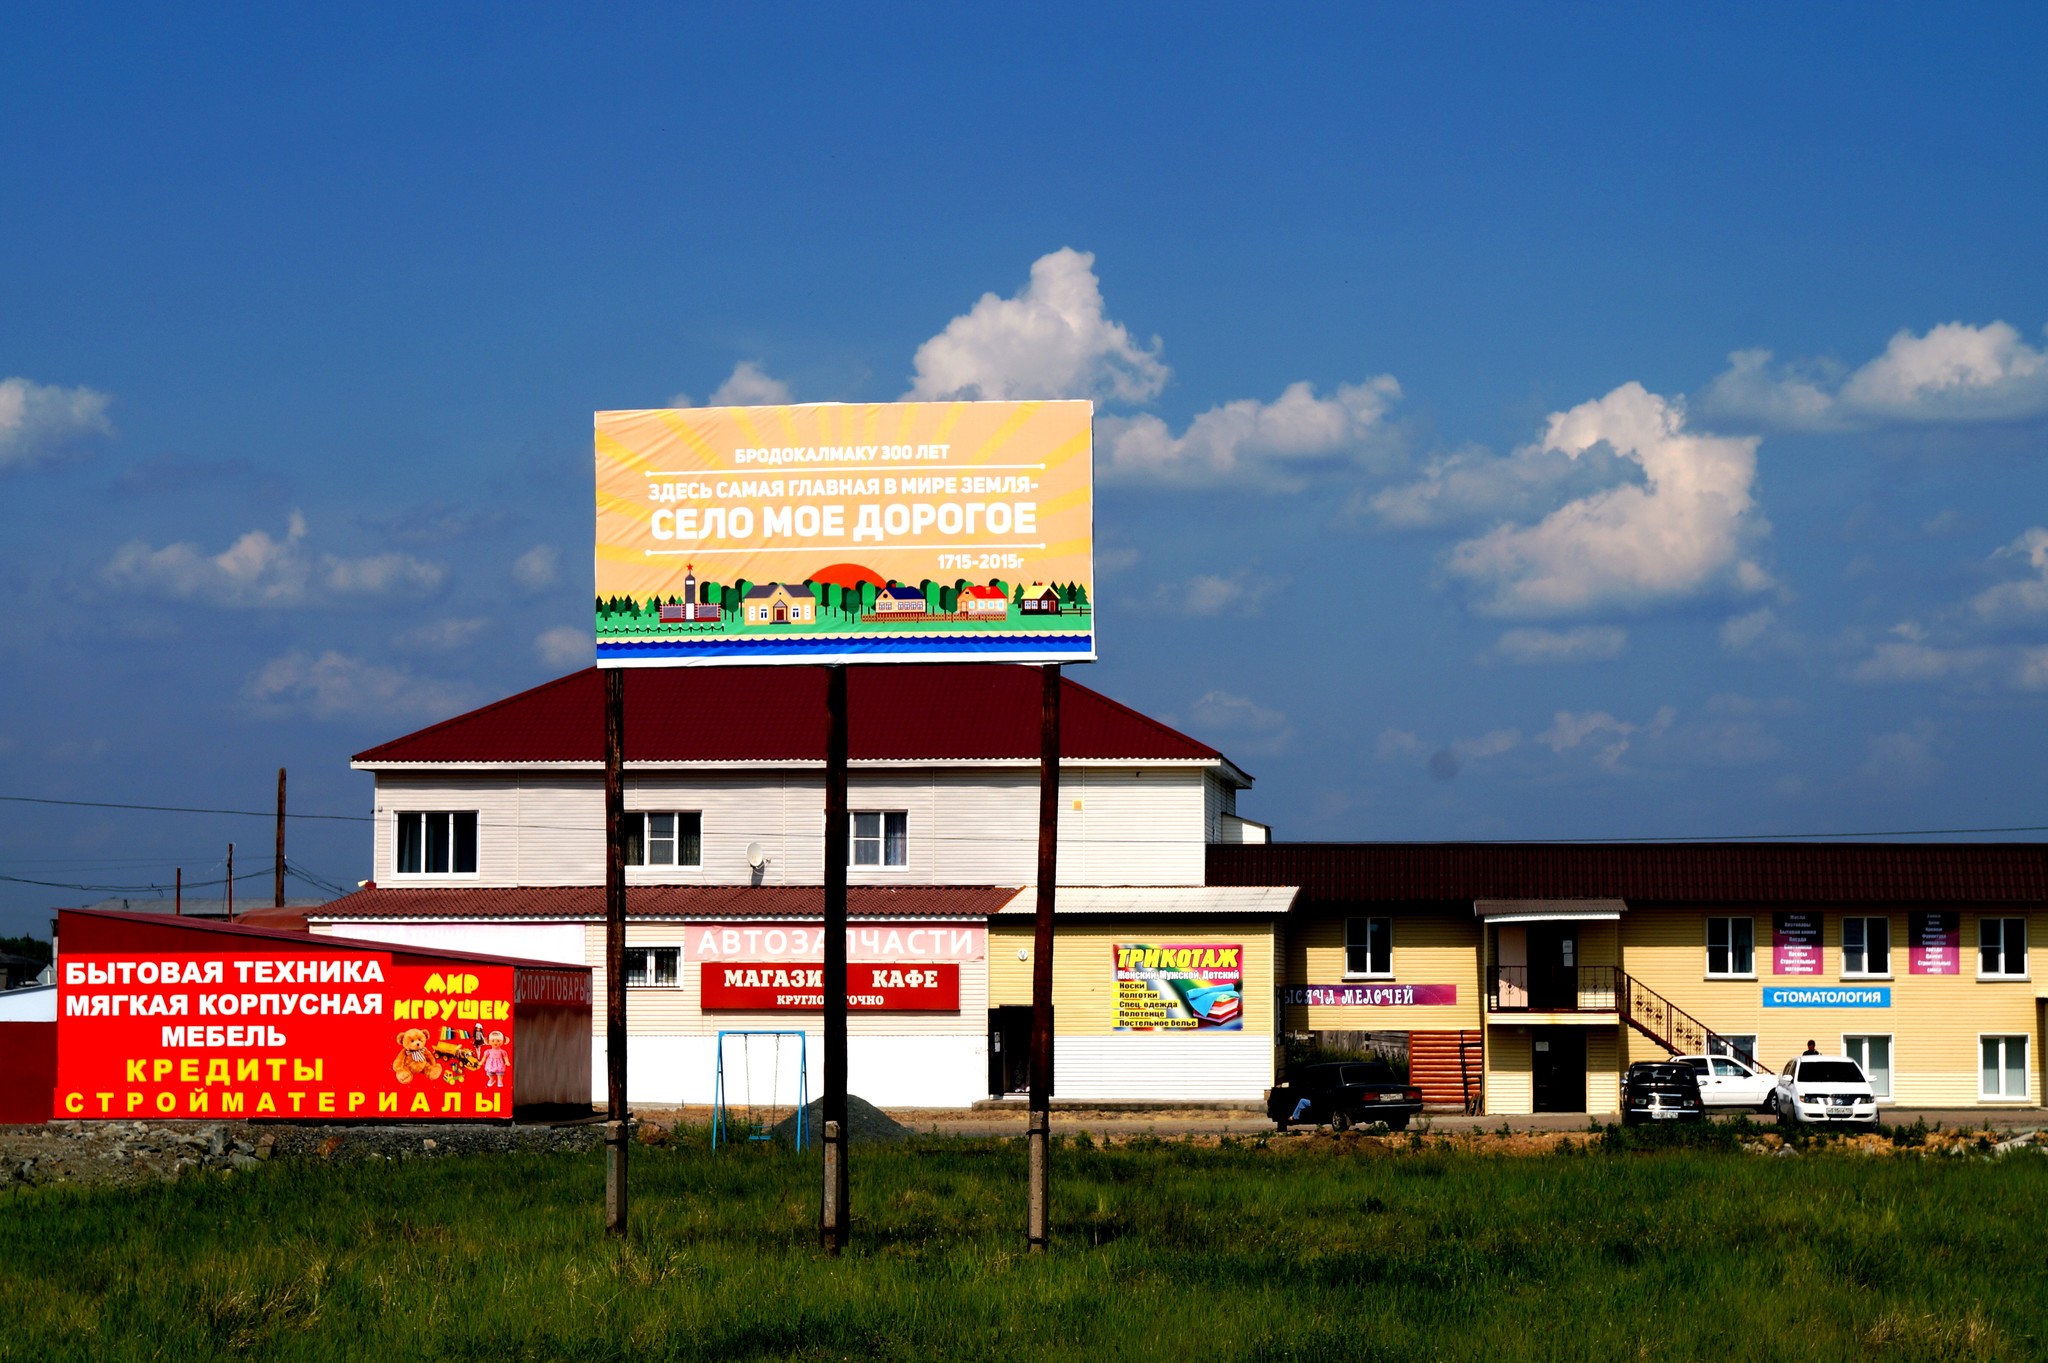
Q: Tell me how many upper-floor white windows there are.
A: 7